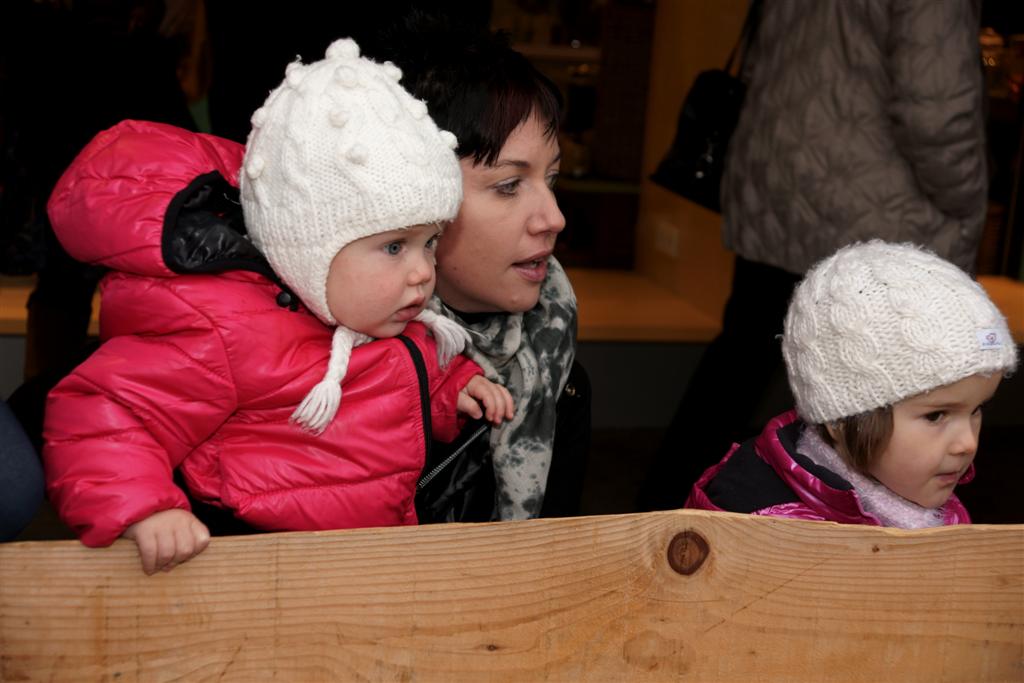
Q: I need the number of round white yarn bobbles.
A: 10